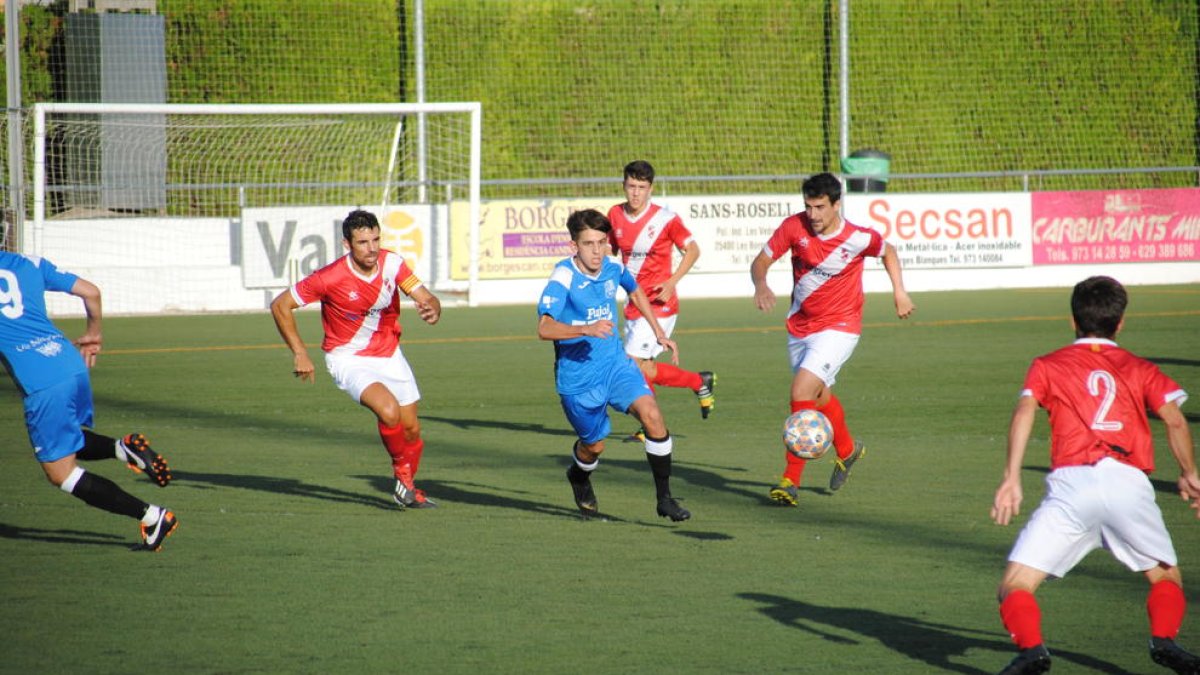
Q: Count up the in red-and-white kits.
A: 4